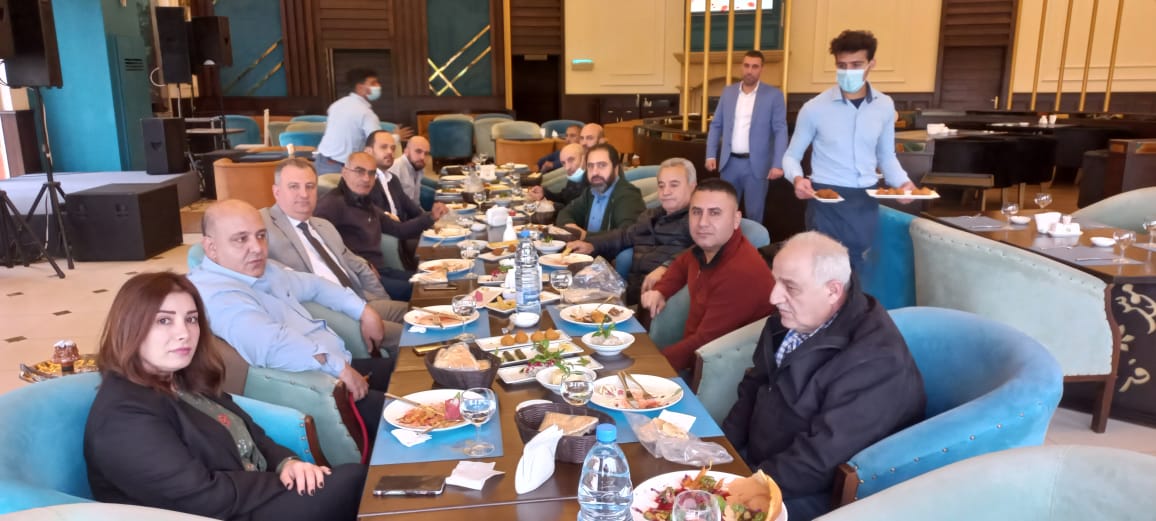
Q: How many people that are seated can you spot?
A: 13